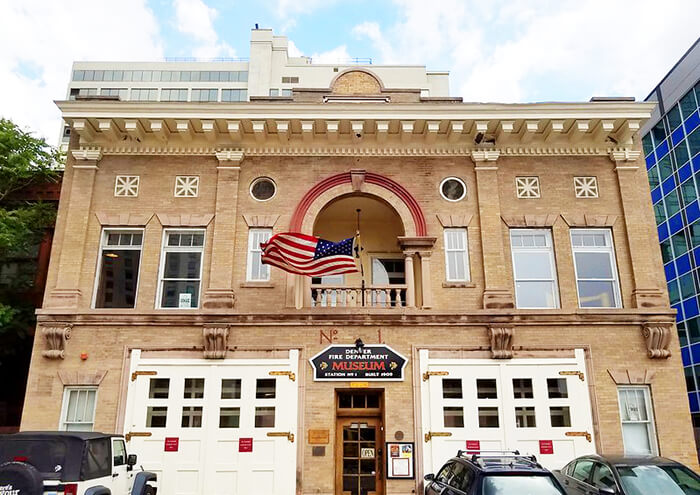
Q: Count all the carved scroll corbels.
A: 4